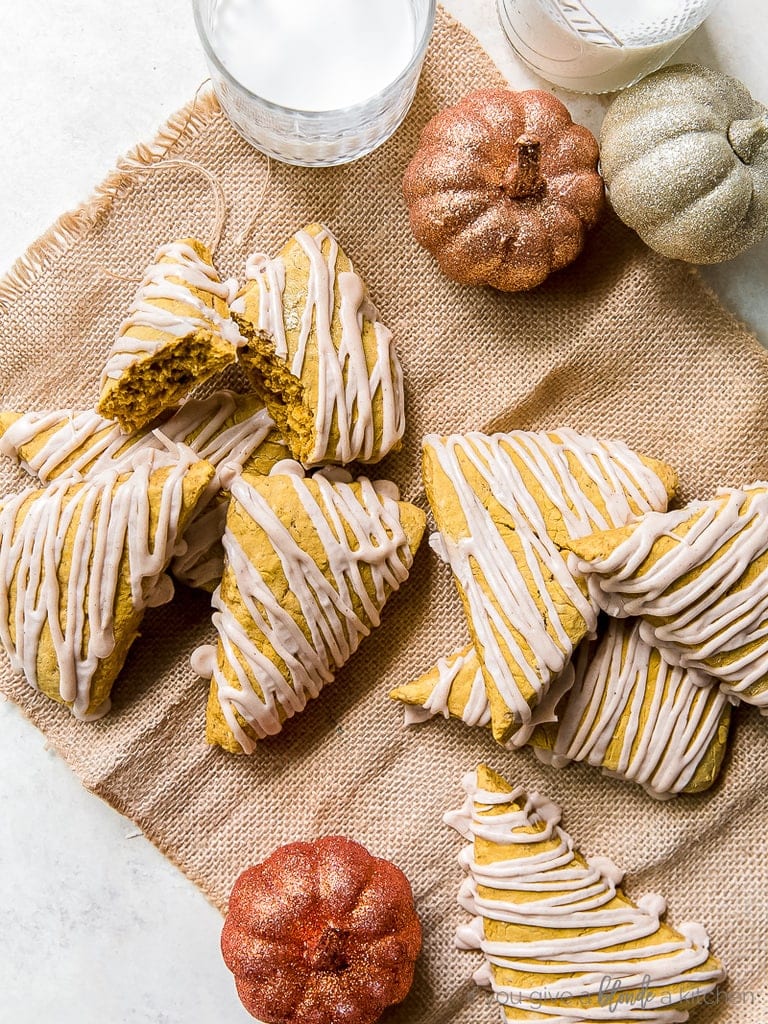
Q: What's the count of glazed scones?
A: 8